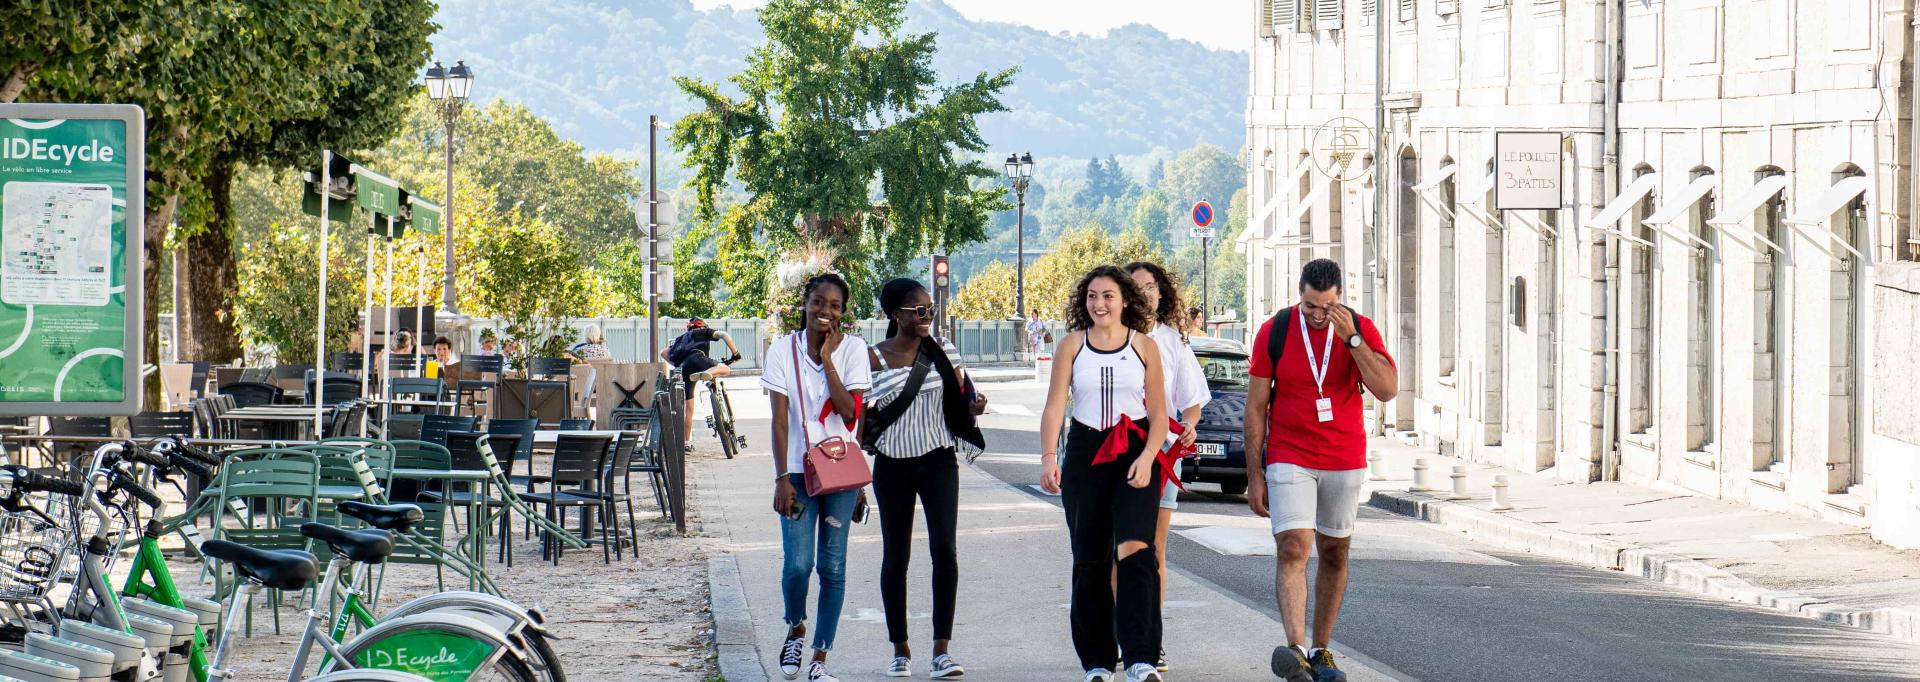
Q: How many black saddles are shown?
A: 3